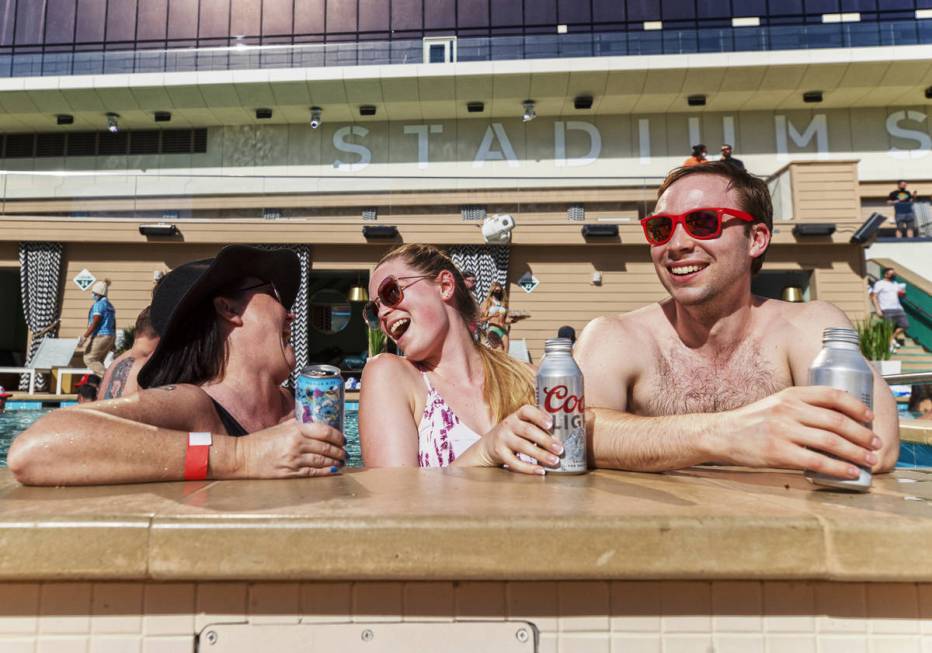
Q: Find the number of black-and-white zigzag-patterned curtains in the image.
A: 3